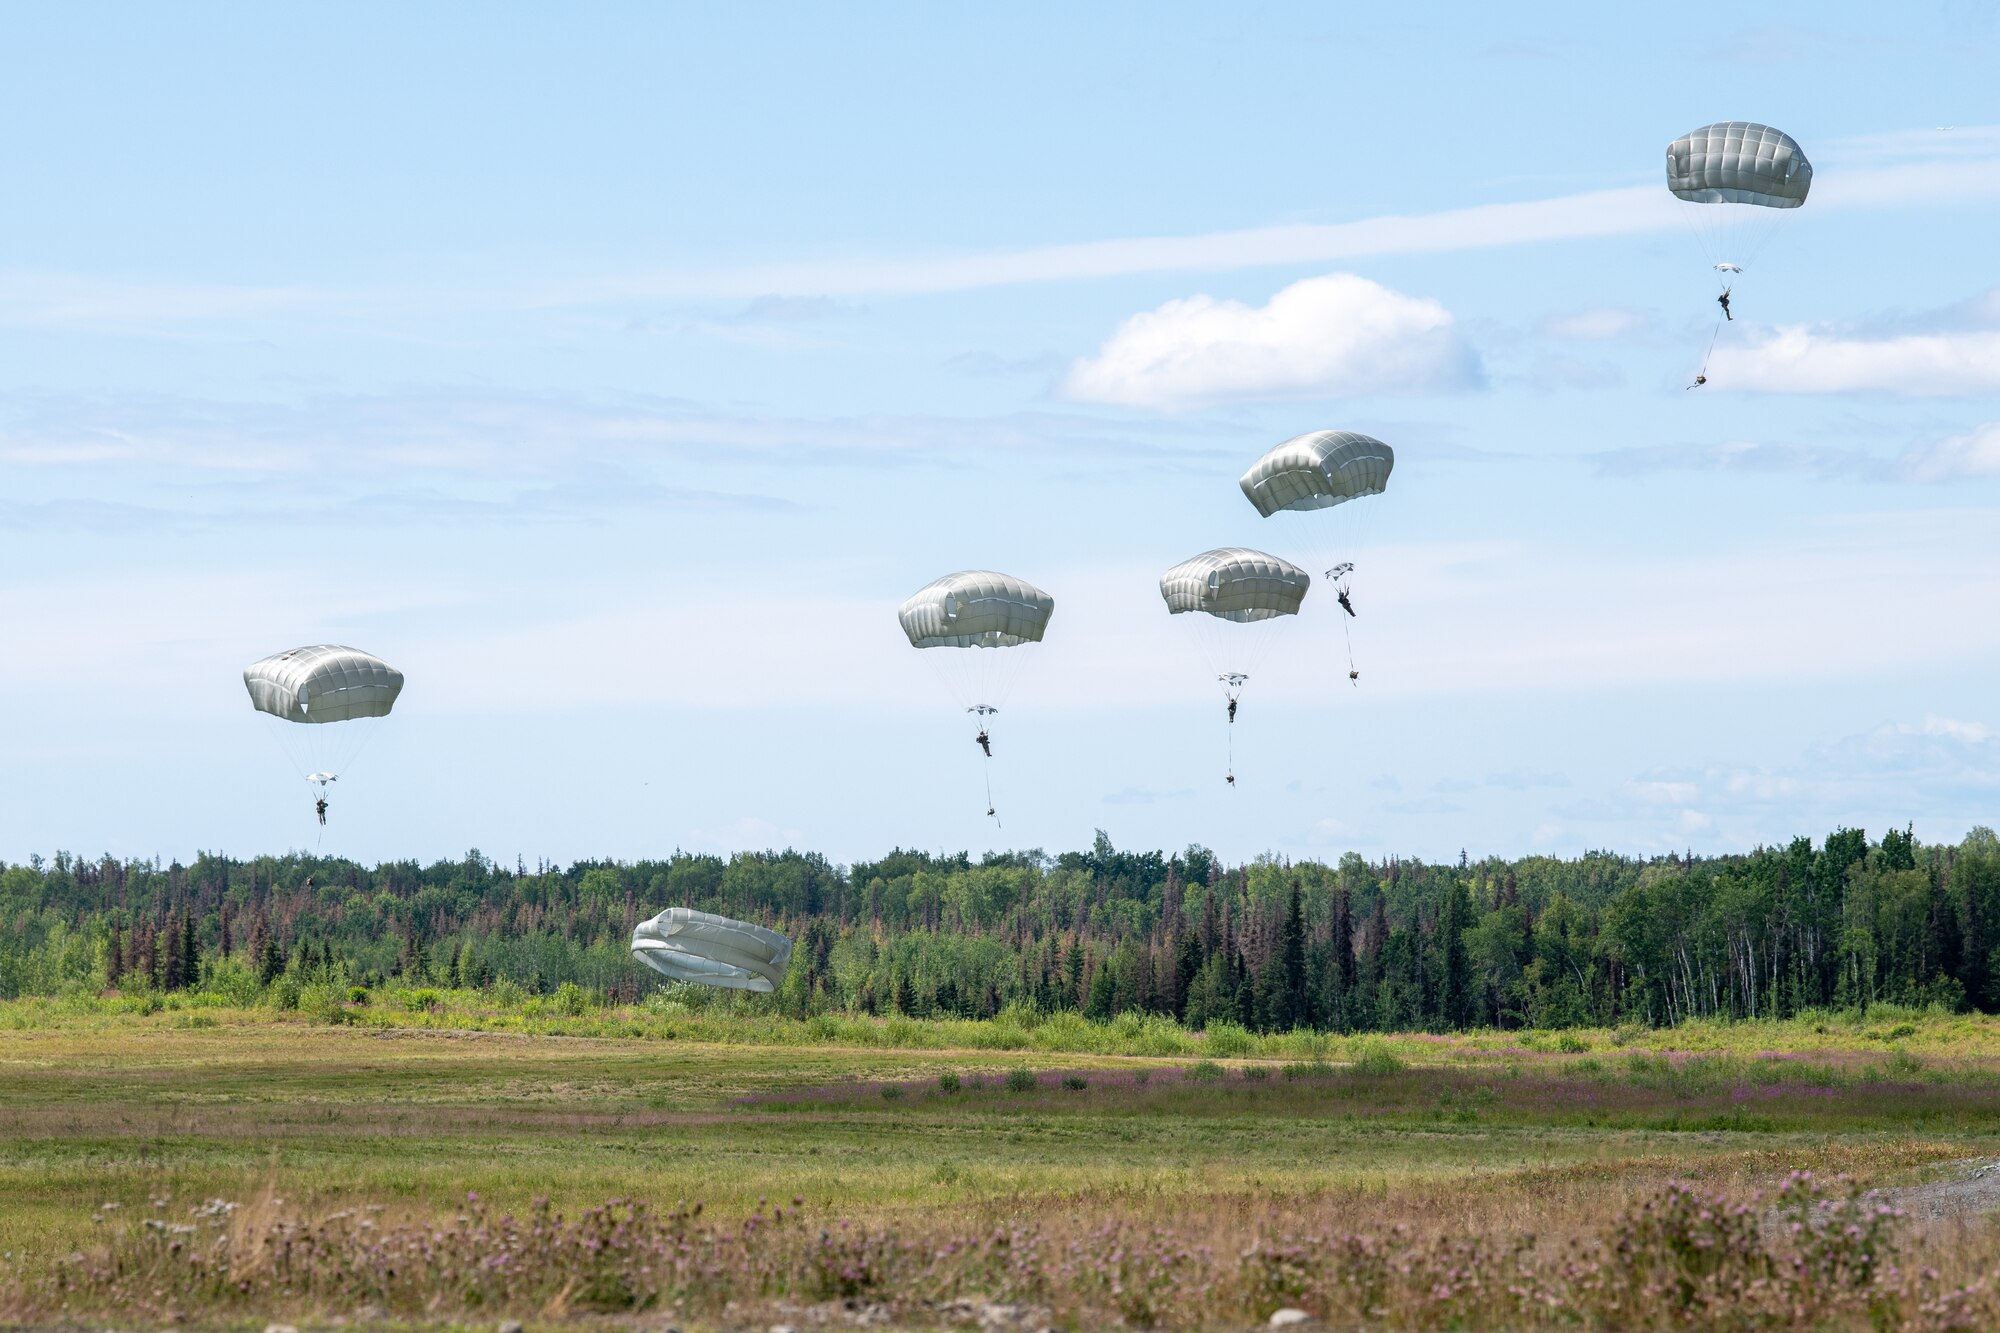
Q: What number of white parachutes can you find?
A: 6